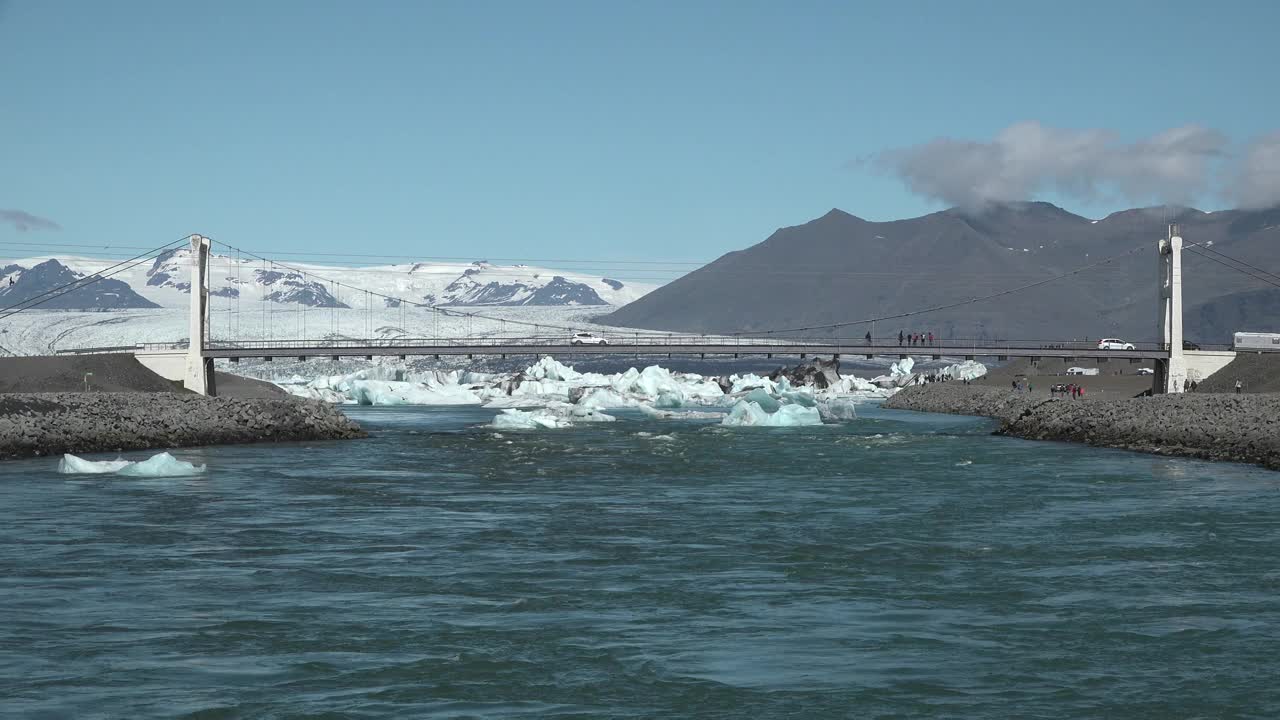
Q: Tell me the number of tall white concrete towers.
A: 2